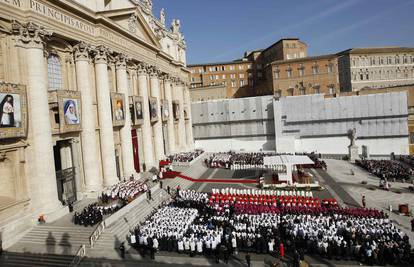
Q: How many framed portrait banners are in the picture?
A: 7